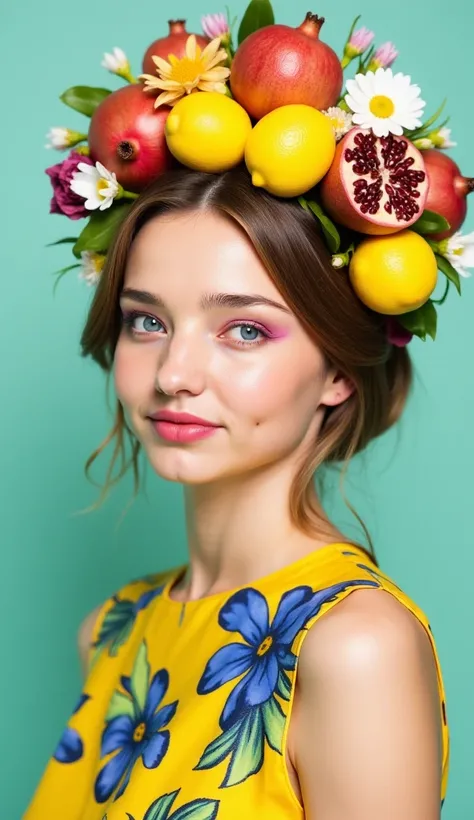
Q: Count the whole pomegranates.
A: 4